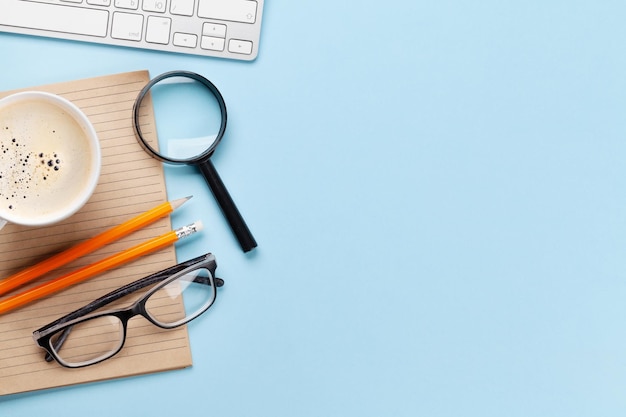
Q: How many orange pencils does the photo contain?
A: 2